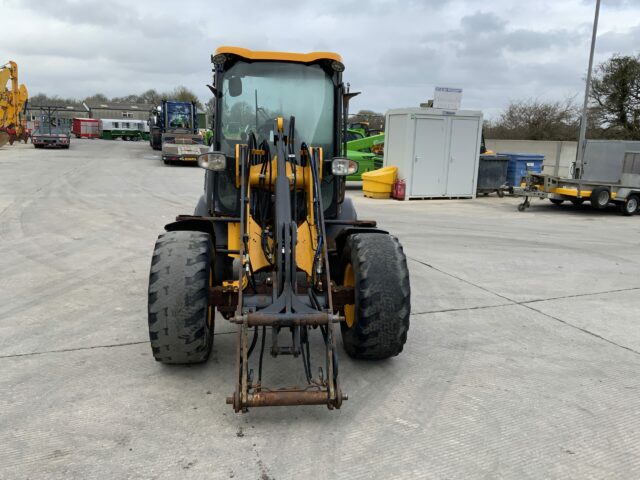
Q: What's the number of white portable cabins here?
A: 1